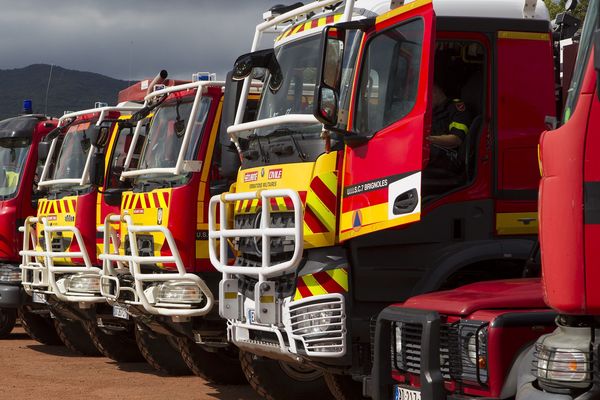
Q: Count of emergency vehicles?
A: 6